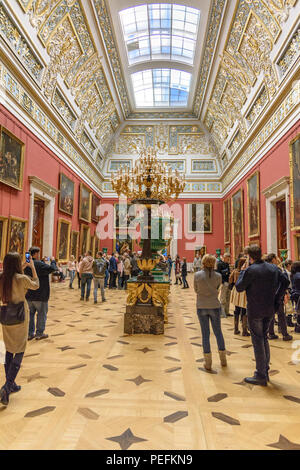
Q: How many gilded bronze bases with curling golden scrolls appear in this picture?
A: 1